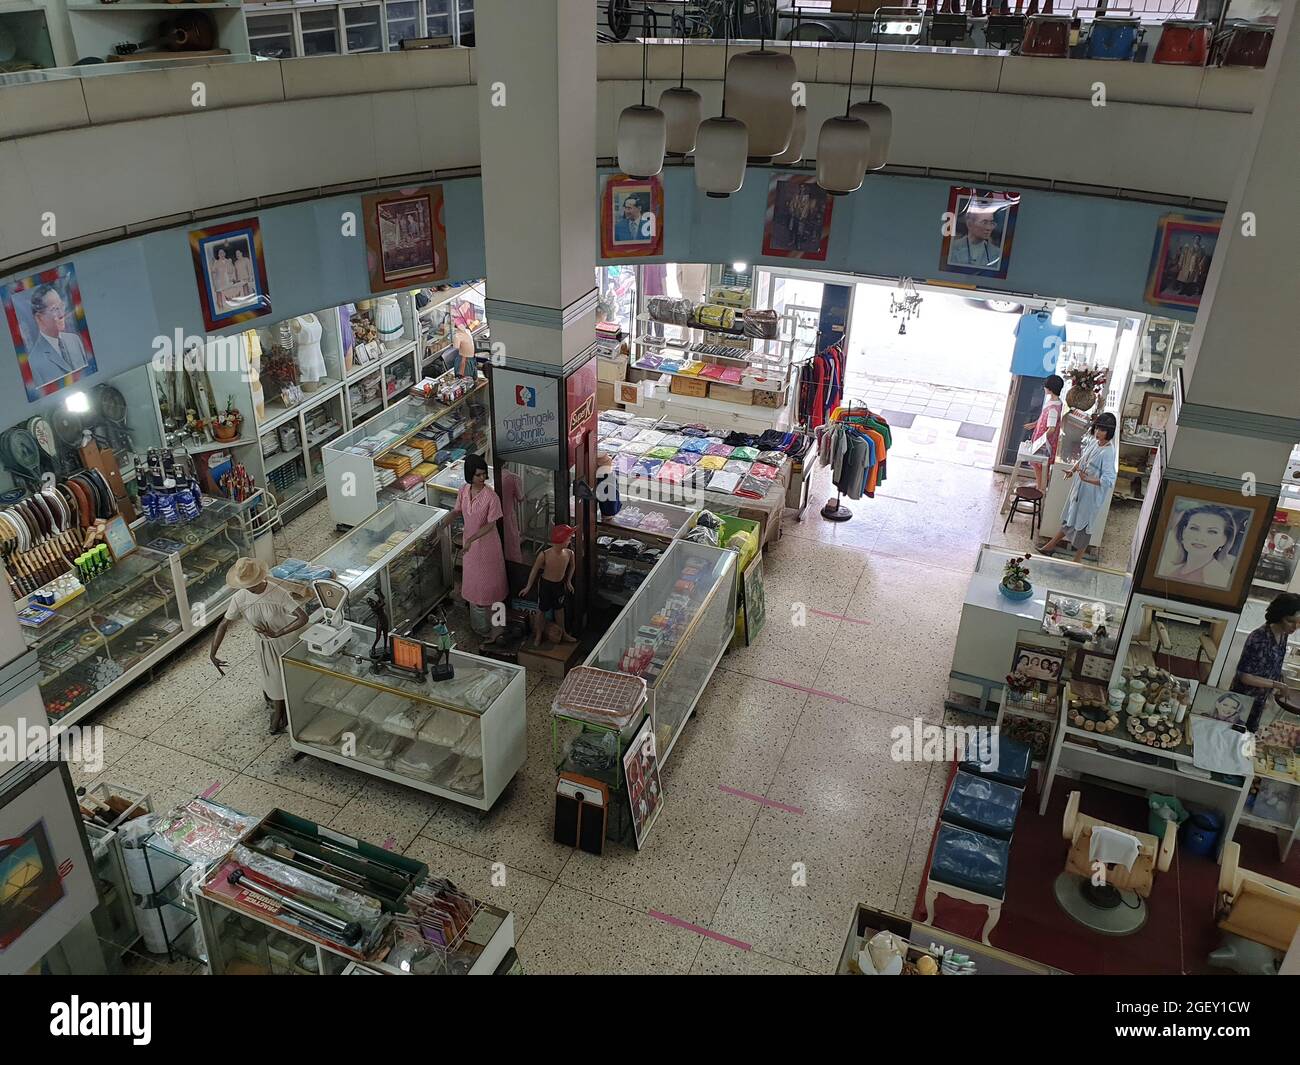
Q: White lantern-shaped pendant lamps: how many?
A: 7